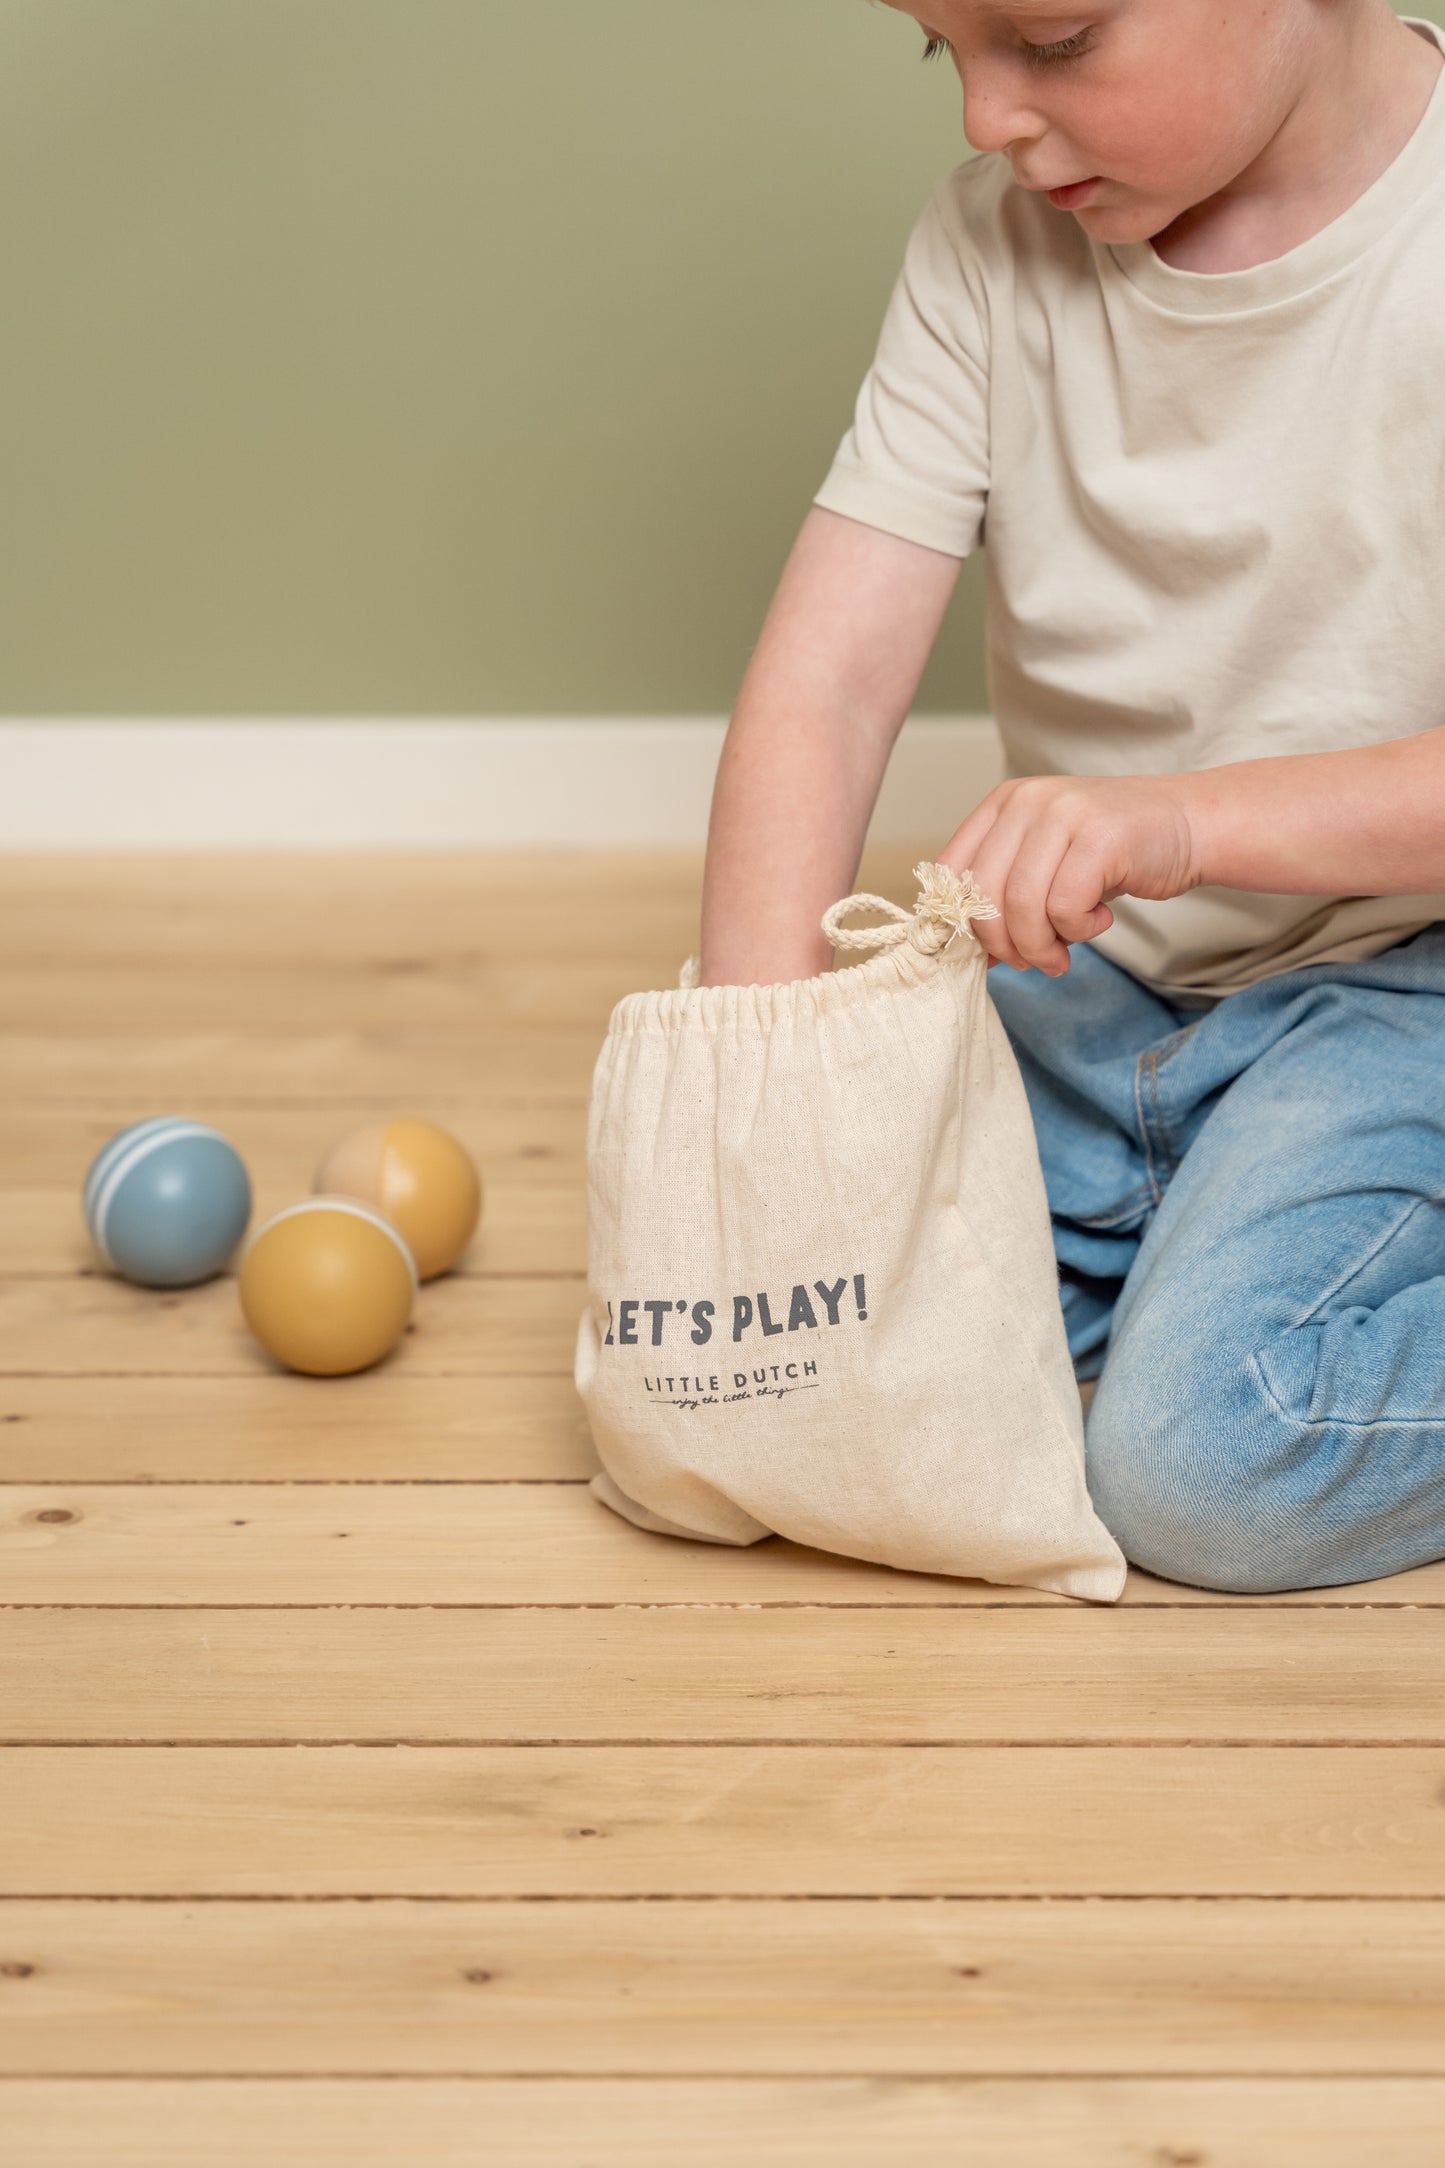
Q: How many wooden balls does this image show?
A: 3